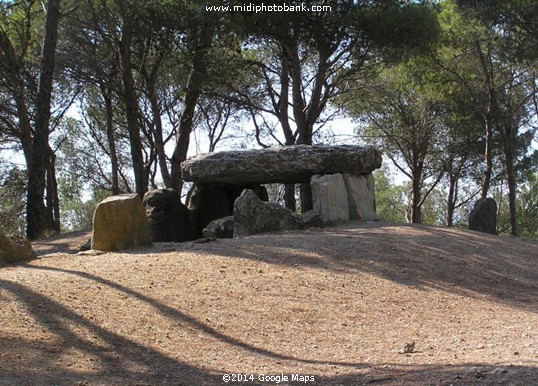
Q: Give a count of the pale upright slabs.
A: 2